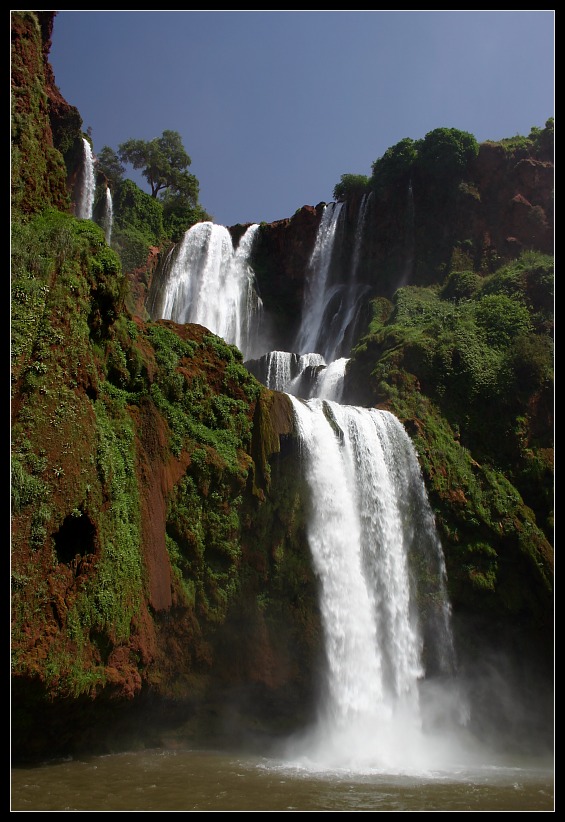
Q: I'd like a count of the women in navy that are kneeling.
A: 0